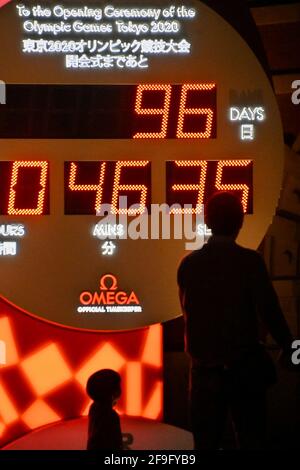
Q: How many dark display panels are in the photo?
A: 4